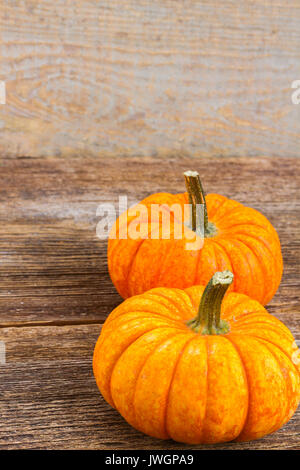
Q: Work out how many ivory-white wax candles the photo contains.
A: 0